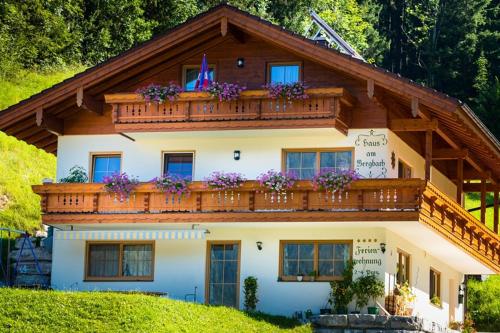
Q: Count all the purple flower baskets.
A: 8